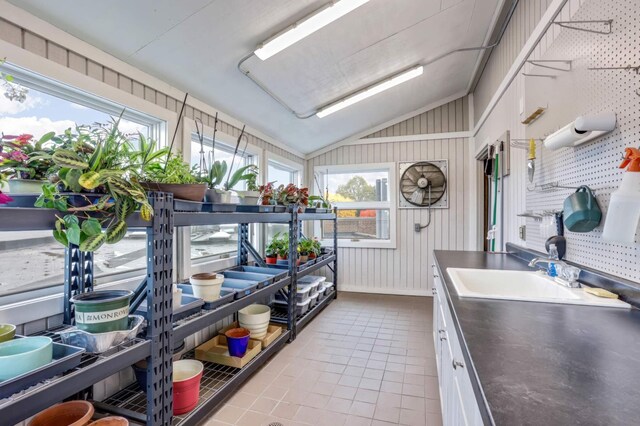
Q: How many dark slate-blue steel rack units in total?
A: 3